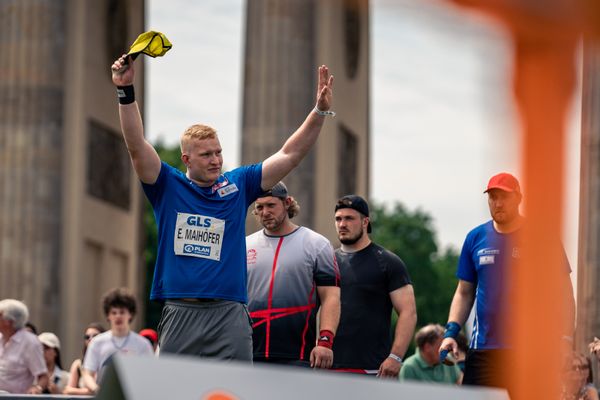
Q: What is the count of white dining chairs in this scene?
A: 0